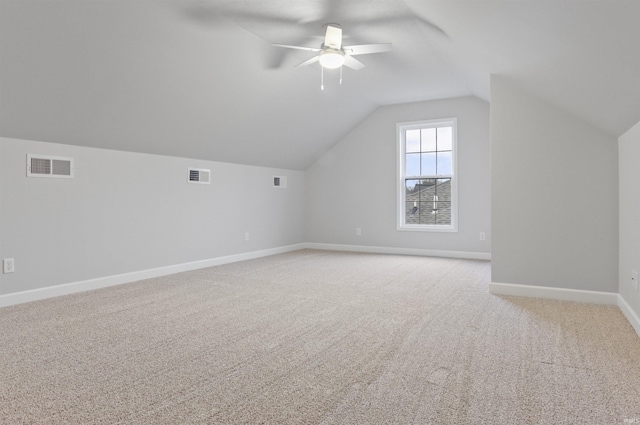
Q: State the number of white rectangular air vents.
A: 3